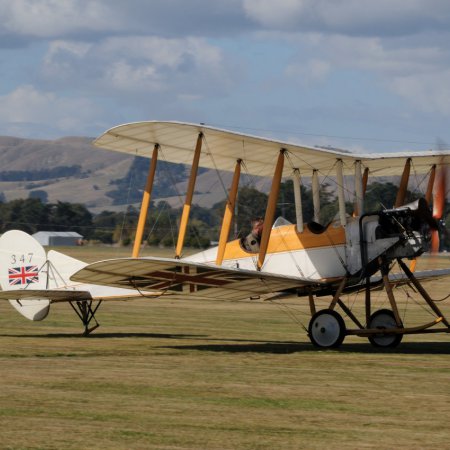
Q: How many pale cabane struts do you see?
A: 4